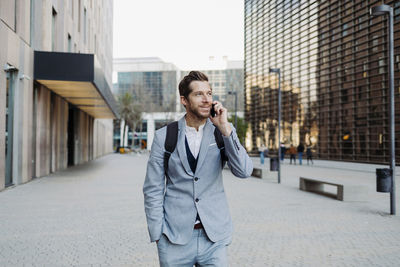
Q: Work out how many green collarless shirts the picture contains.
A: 0